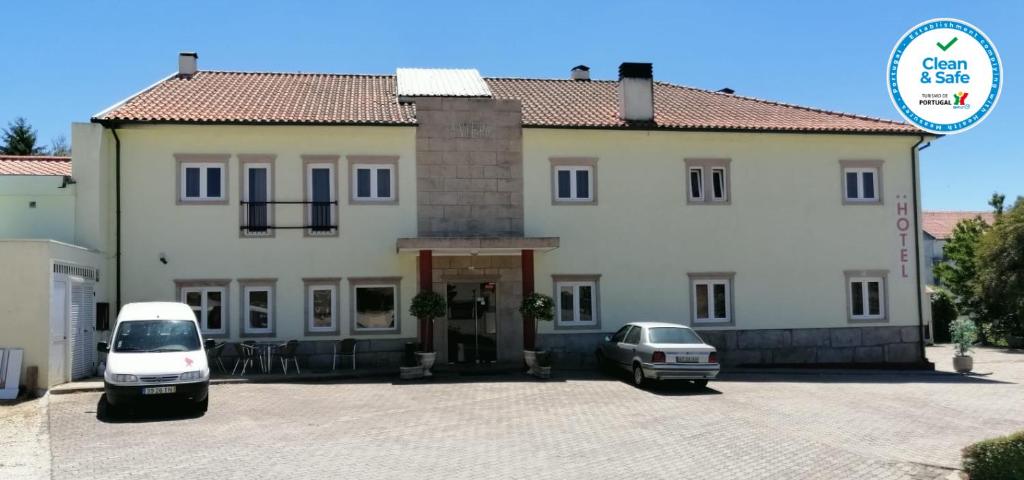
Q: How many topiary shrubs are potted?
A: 2